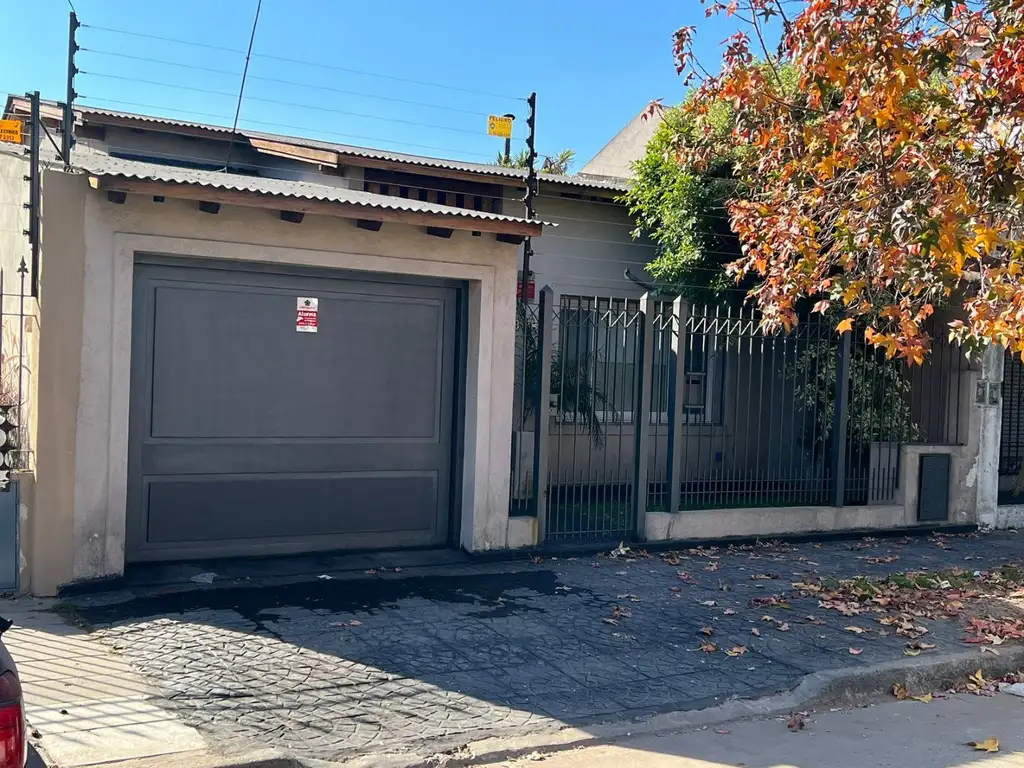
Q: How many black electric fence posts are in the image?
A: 3